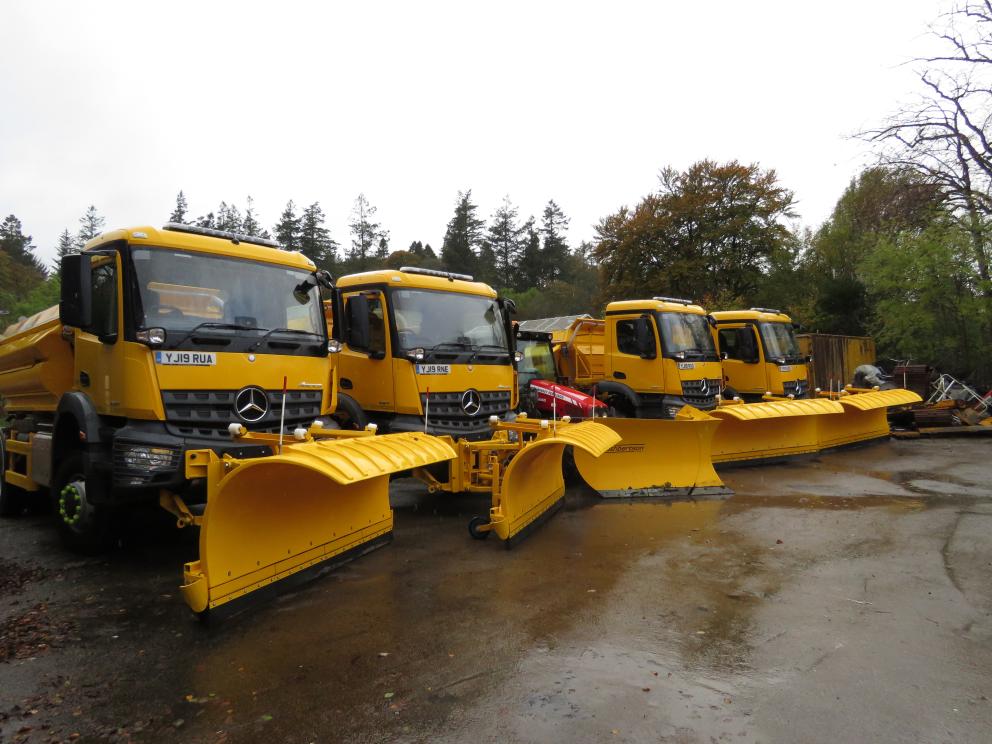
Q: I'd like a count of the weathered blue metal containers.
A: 0